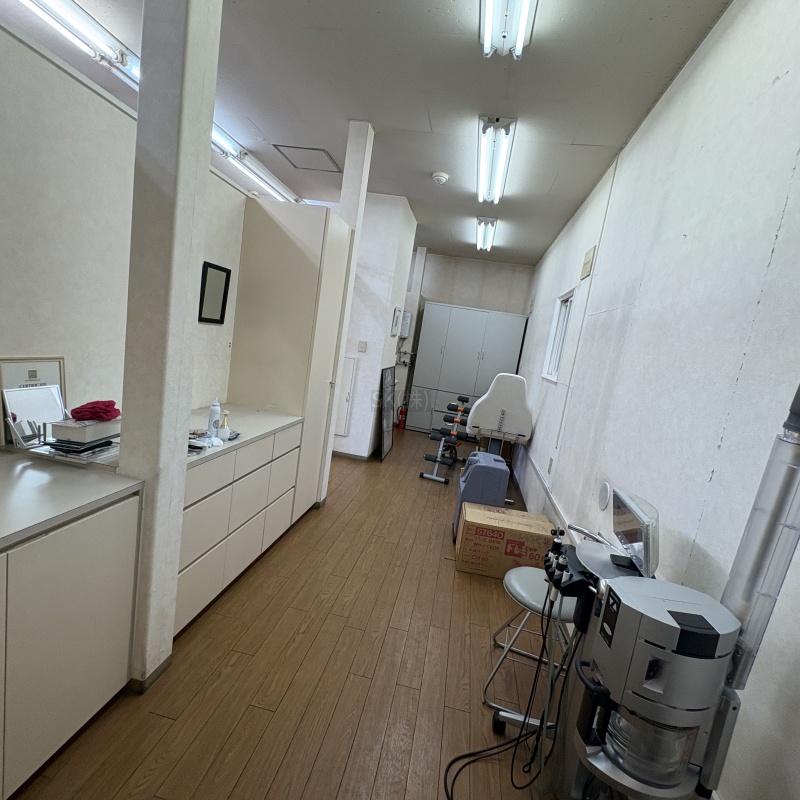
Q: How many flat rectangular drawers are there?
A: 9